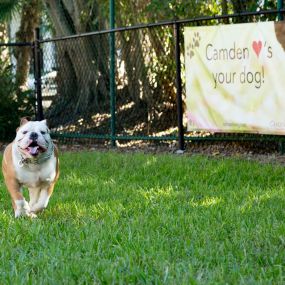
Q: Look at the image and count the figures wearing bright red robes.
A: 0